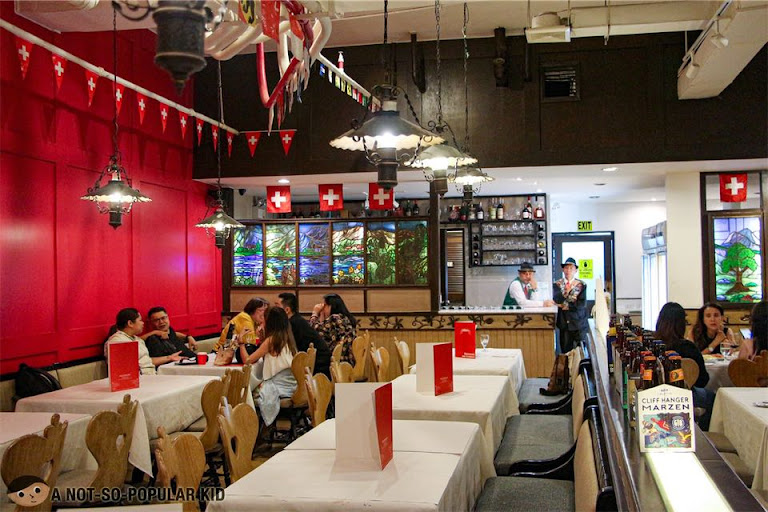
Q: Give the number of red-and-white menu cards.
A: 4